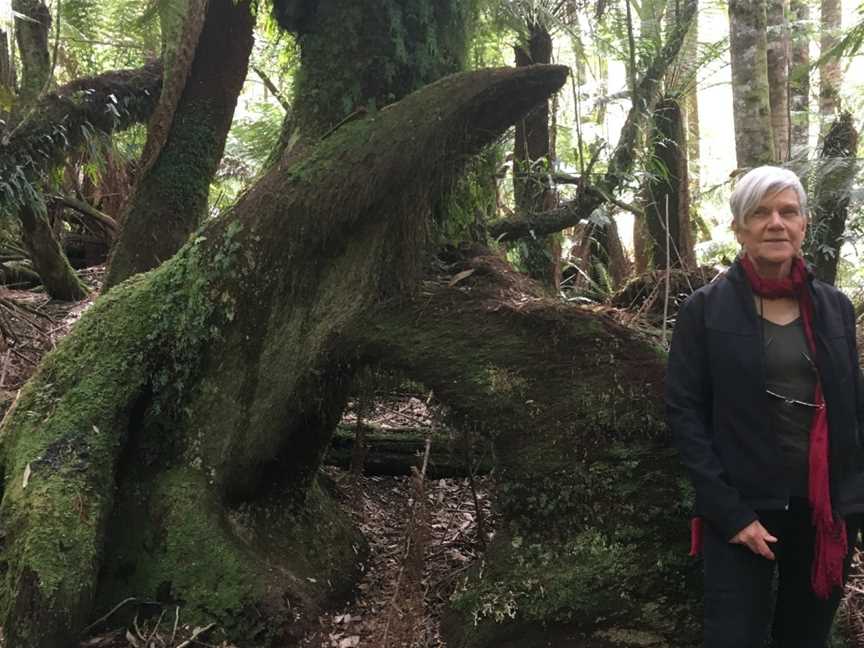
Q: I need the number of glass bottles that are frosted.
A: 0